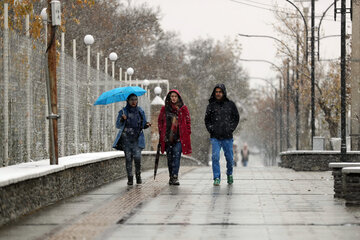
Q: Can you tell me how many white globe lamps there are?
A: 6